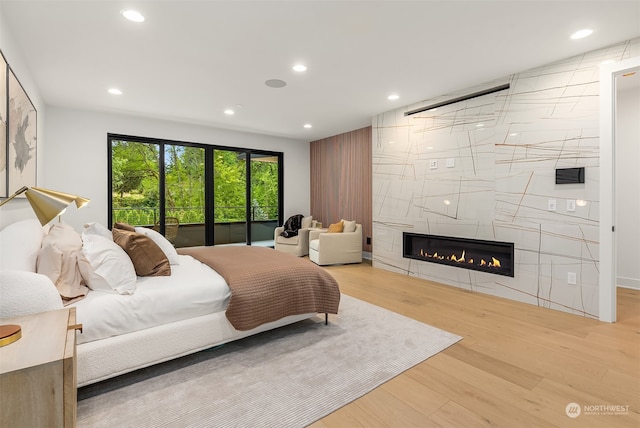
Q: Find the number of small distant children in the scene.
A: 0